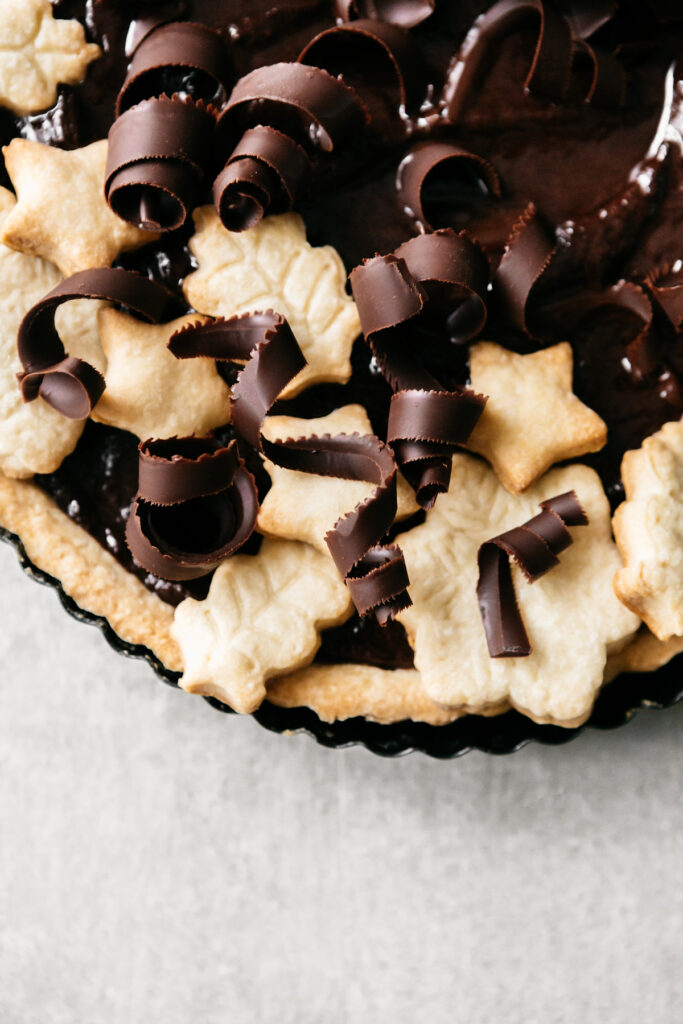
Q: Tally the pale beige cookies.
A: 10